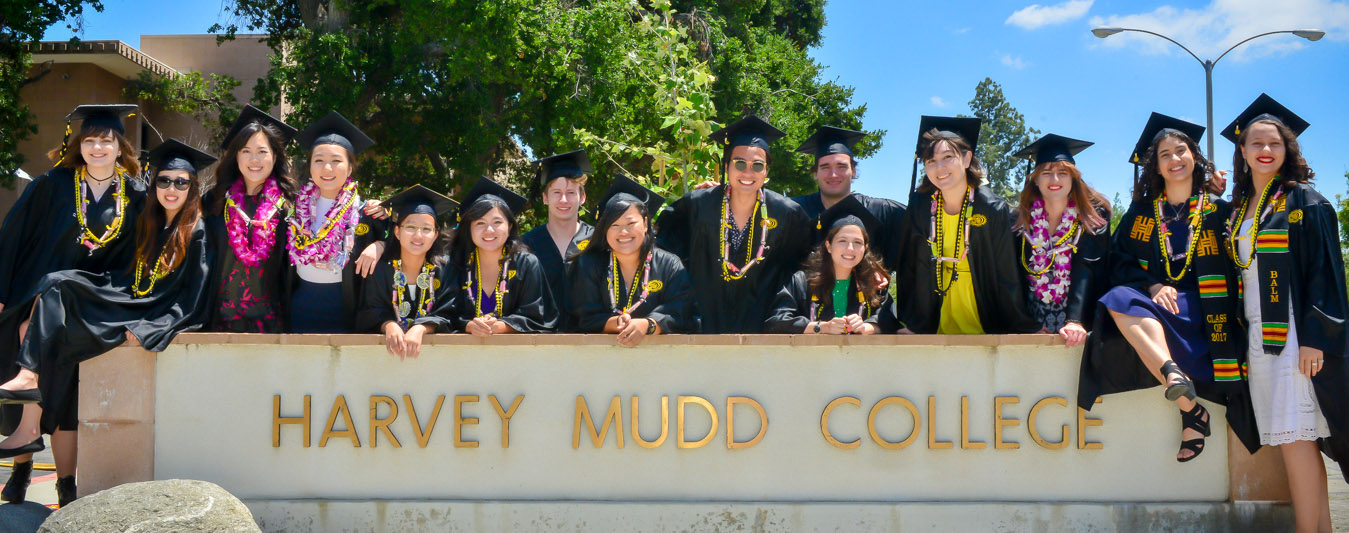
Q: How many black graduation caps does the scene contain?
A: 15